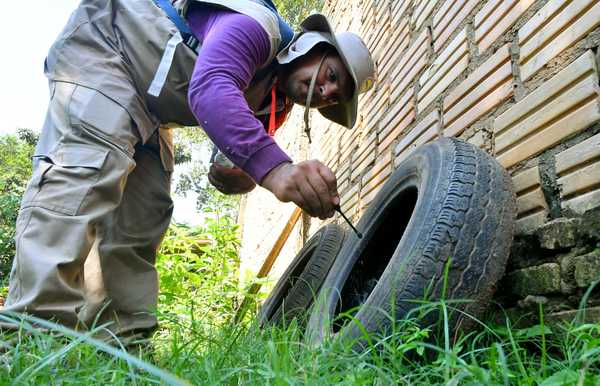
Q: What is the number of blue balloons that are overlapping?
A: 0